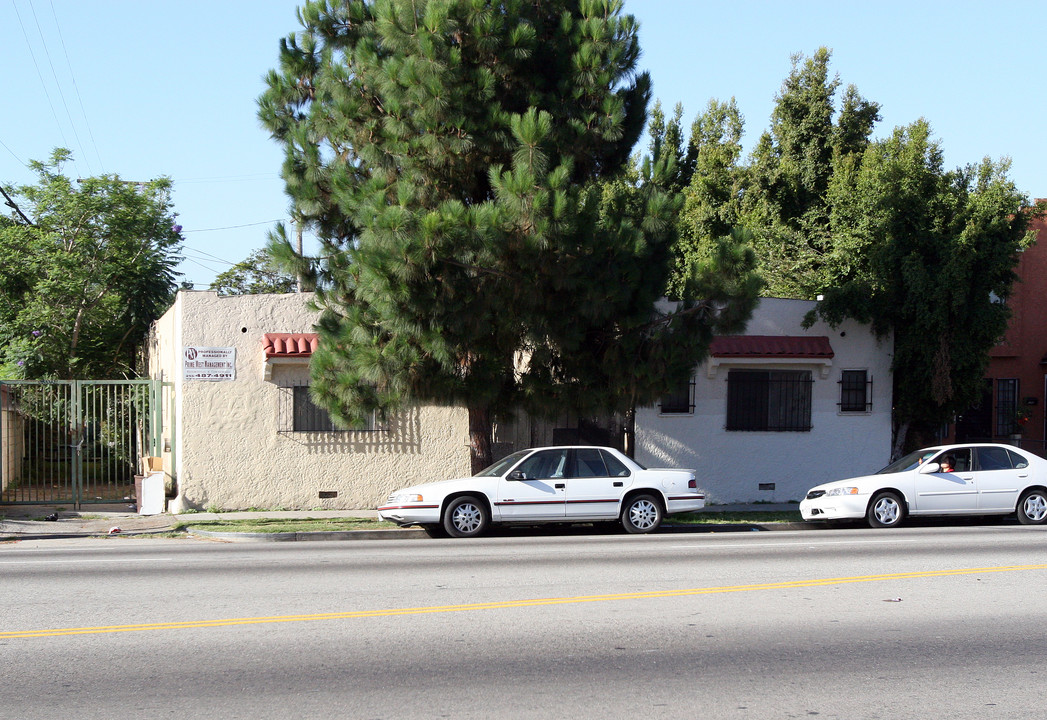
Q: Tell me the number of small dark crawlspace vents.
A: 2